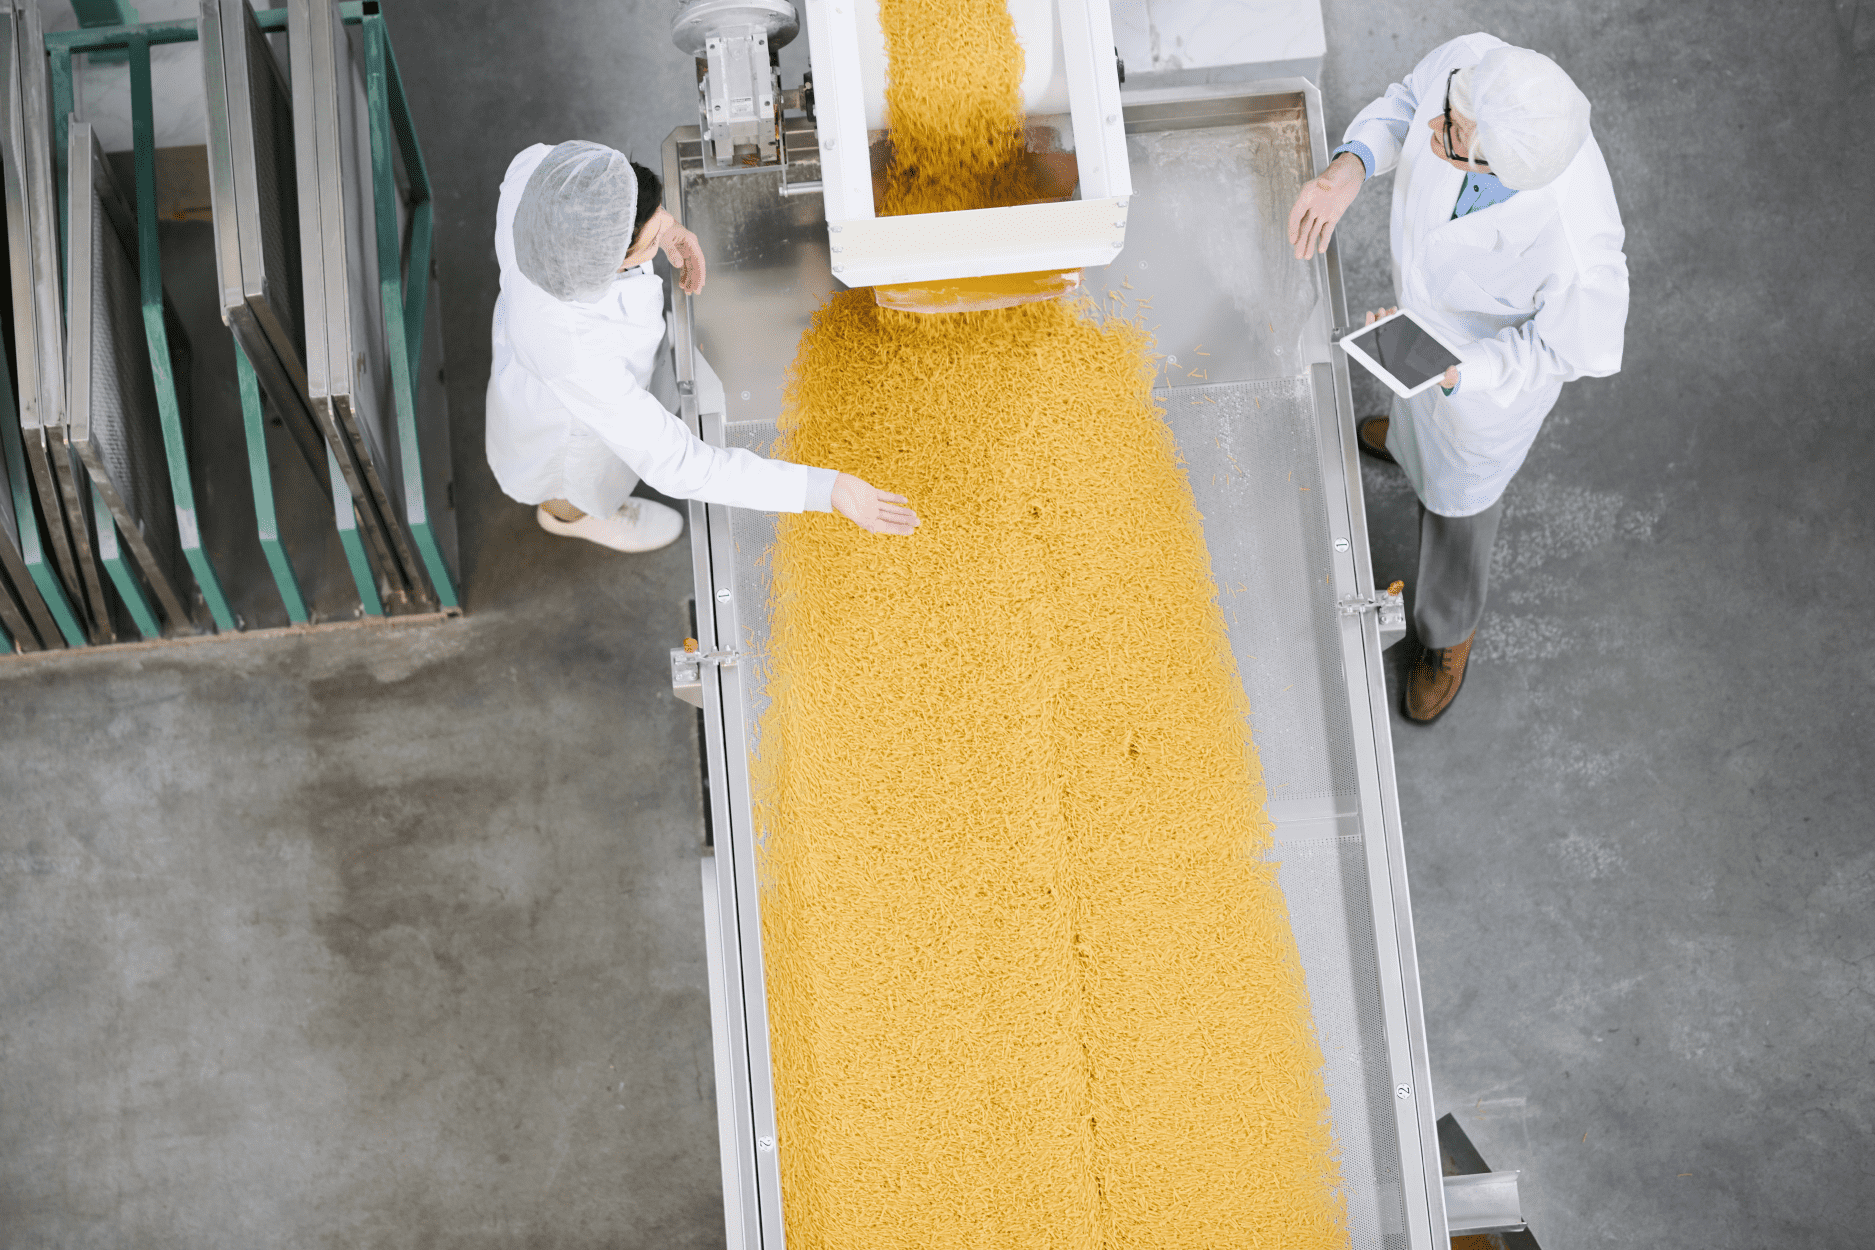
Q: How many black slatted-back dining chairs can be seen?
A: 0